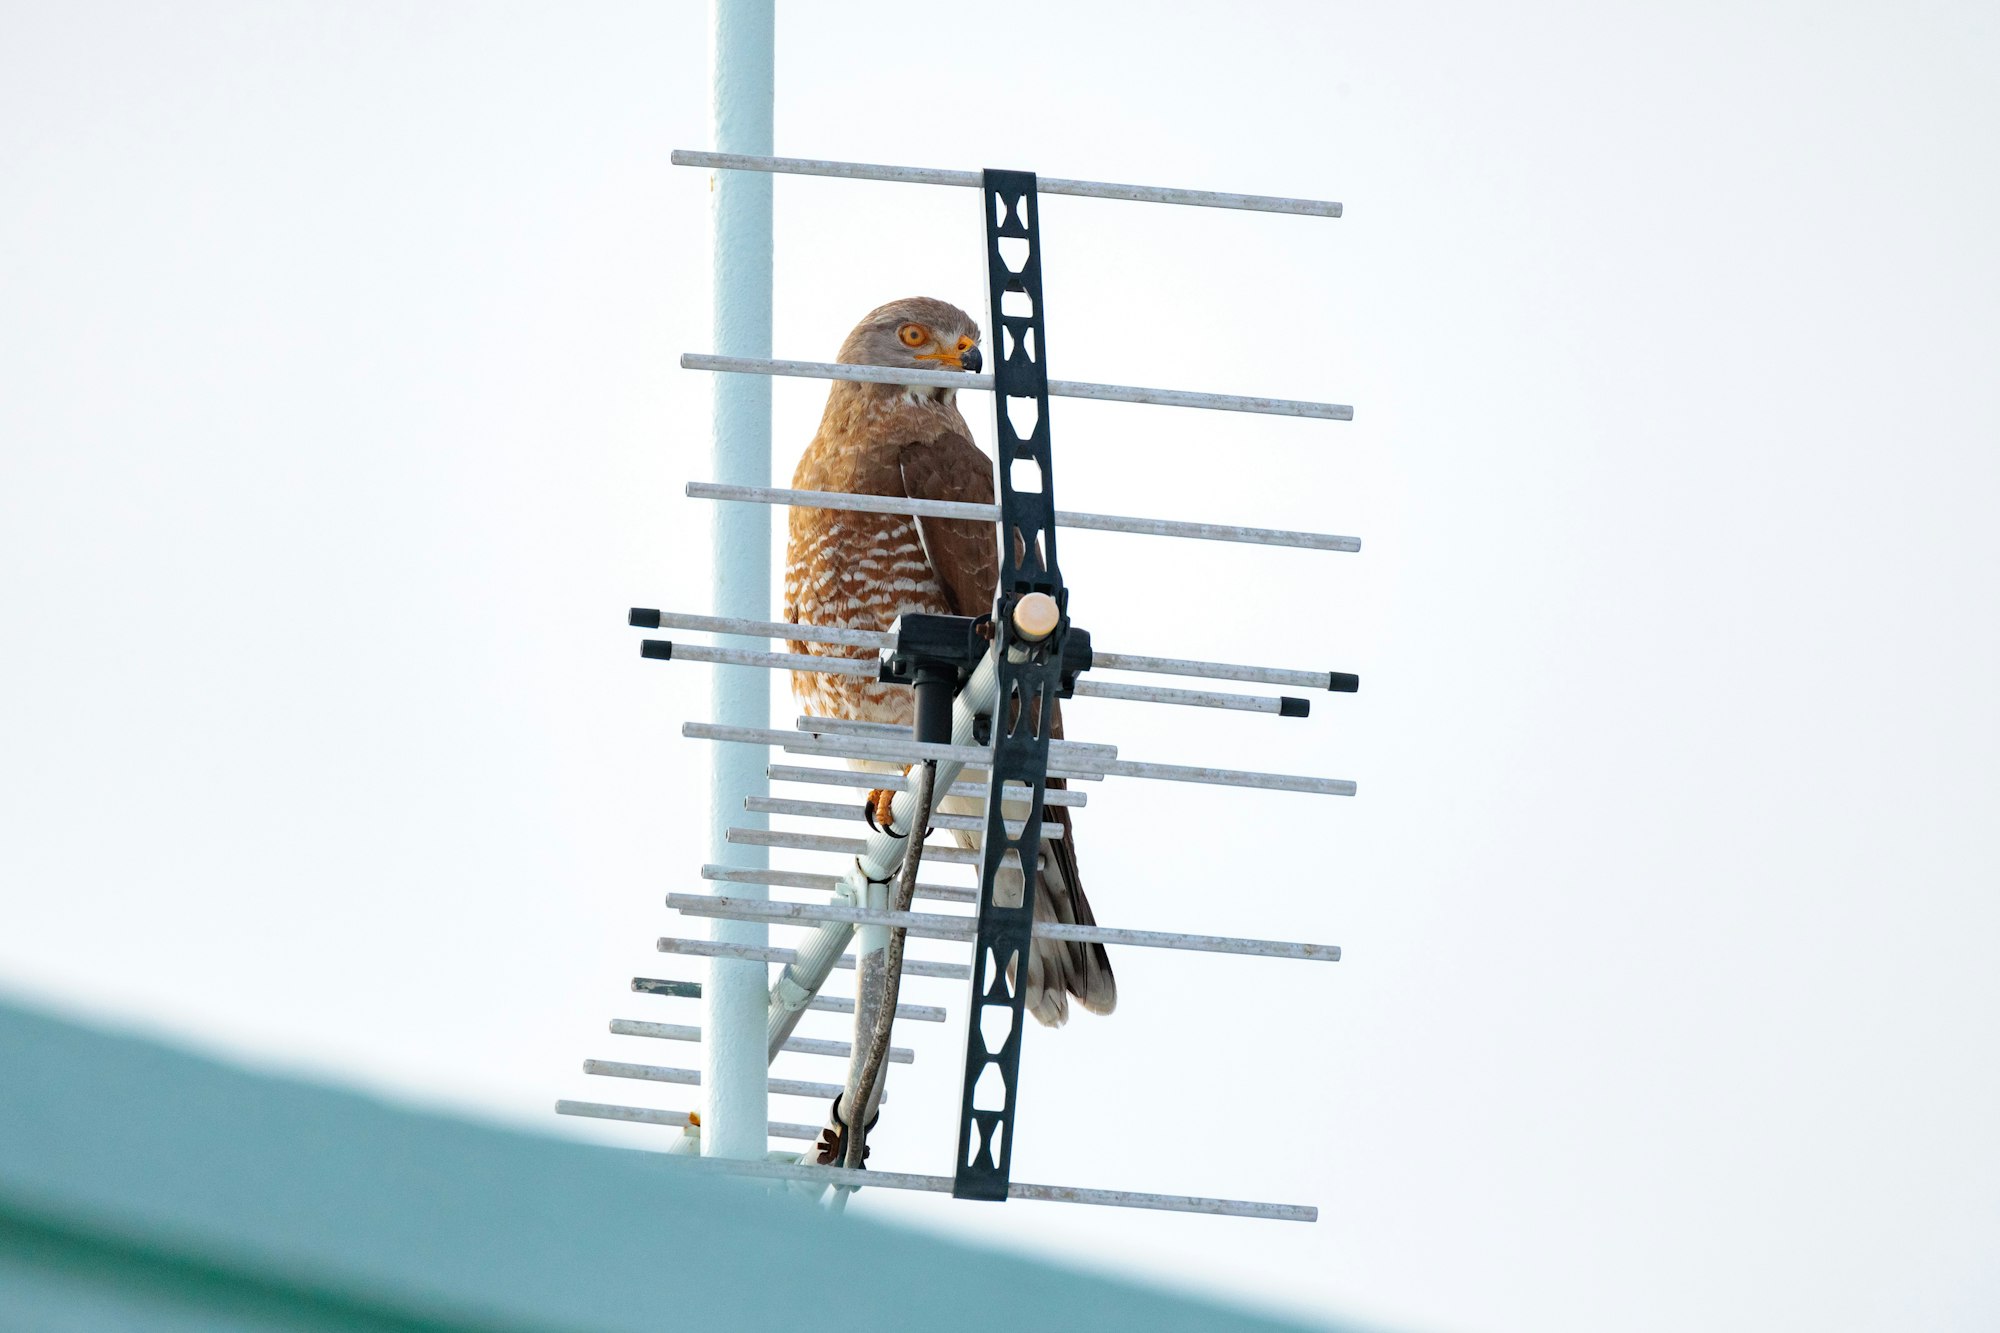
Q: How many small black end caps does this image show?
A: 4